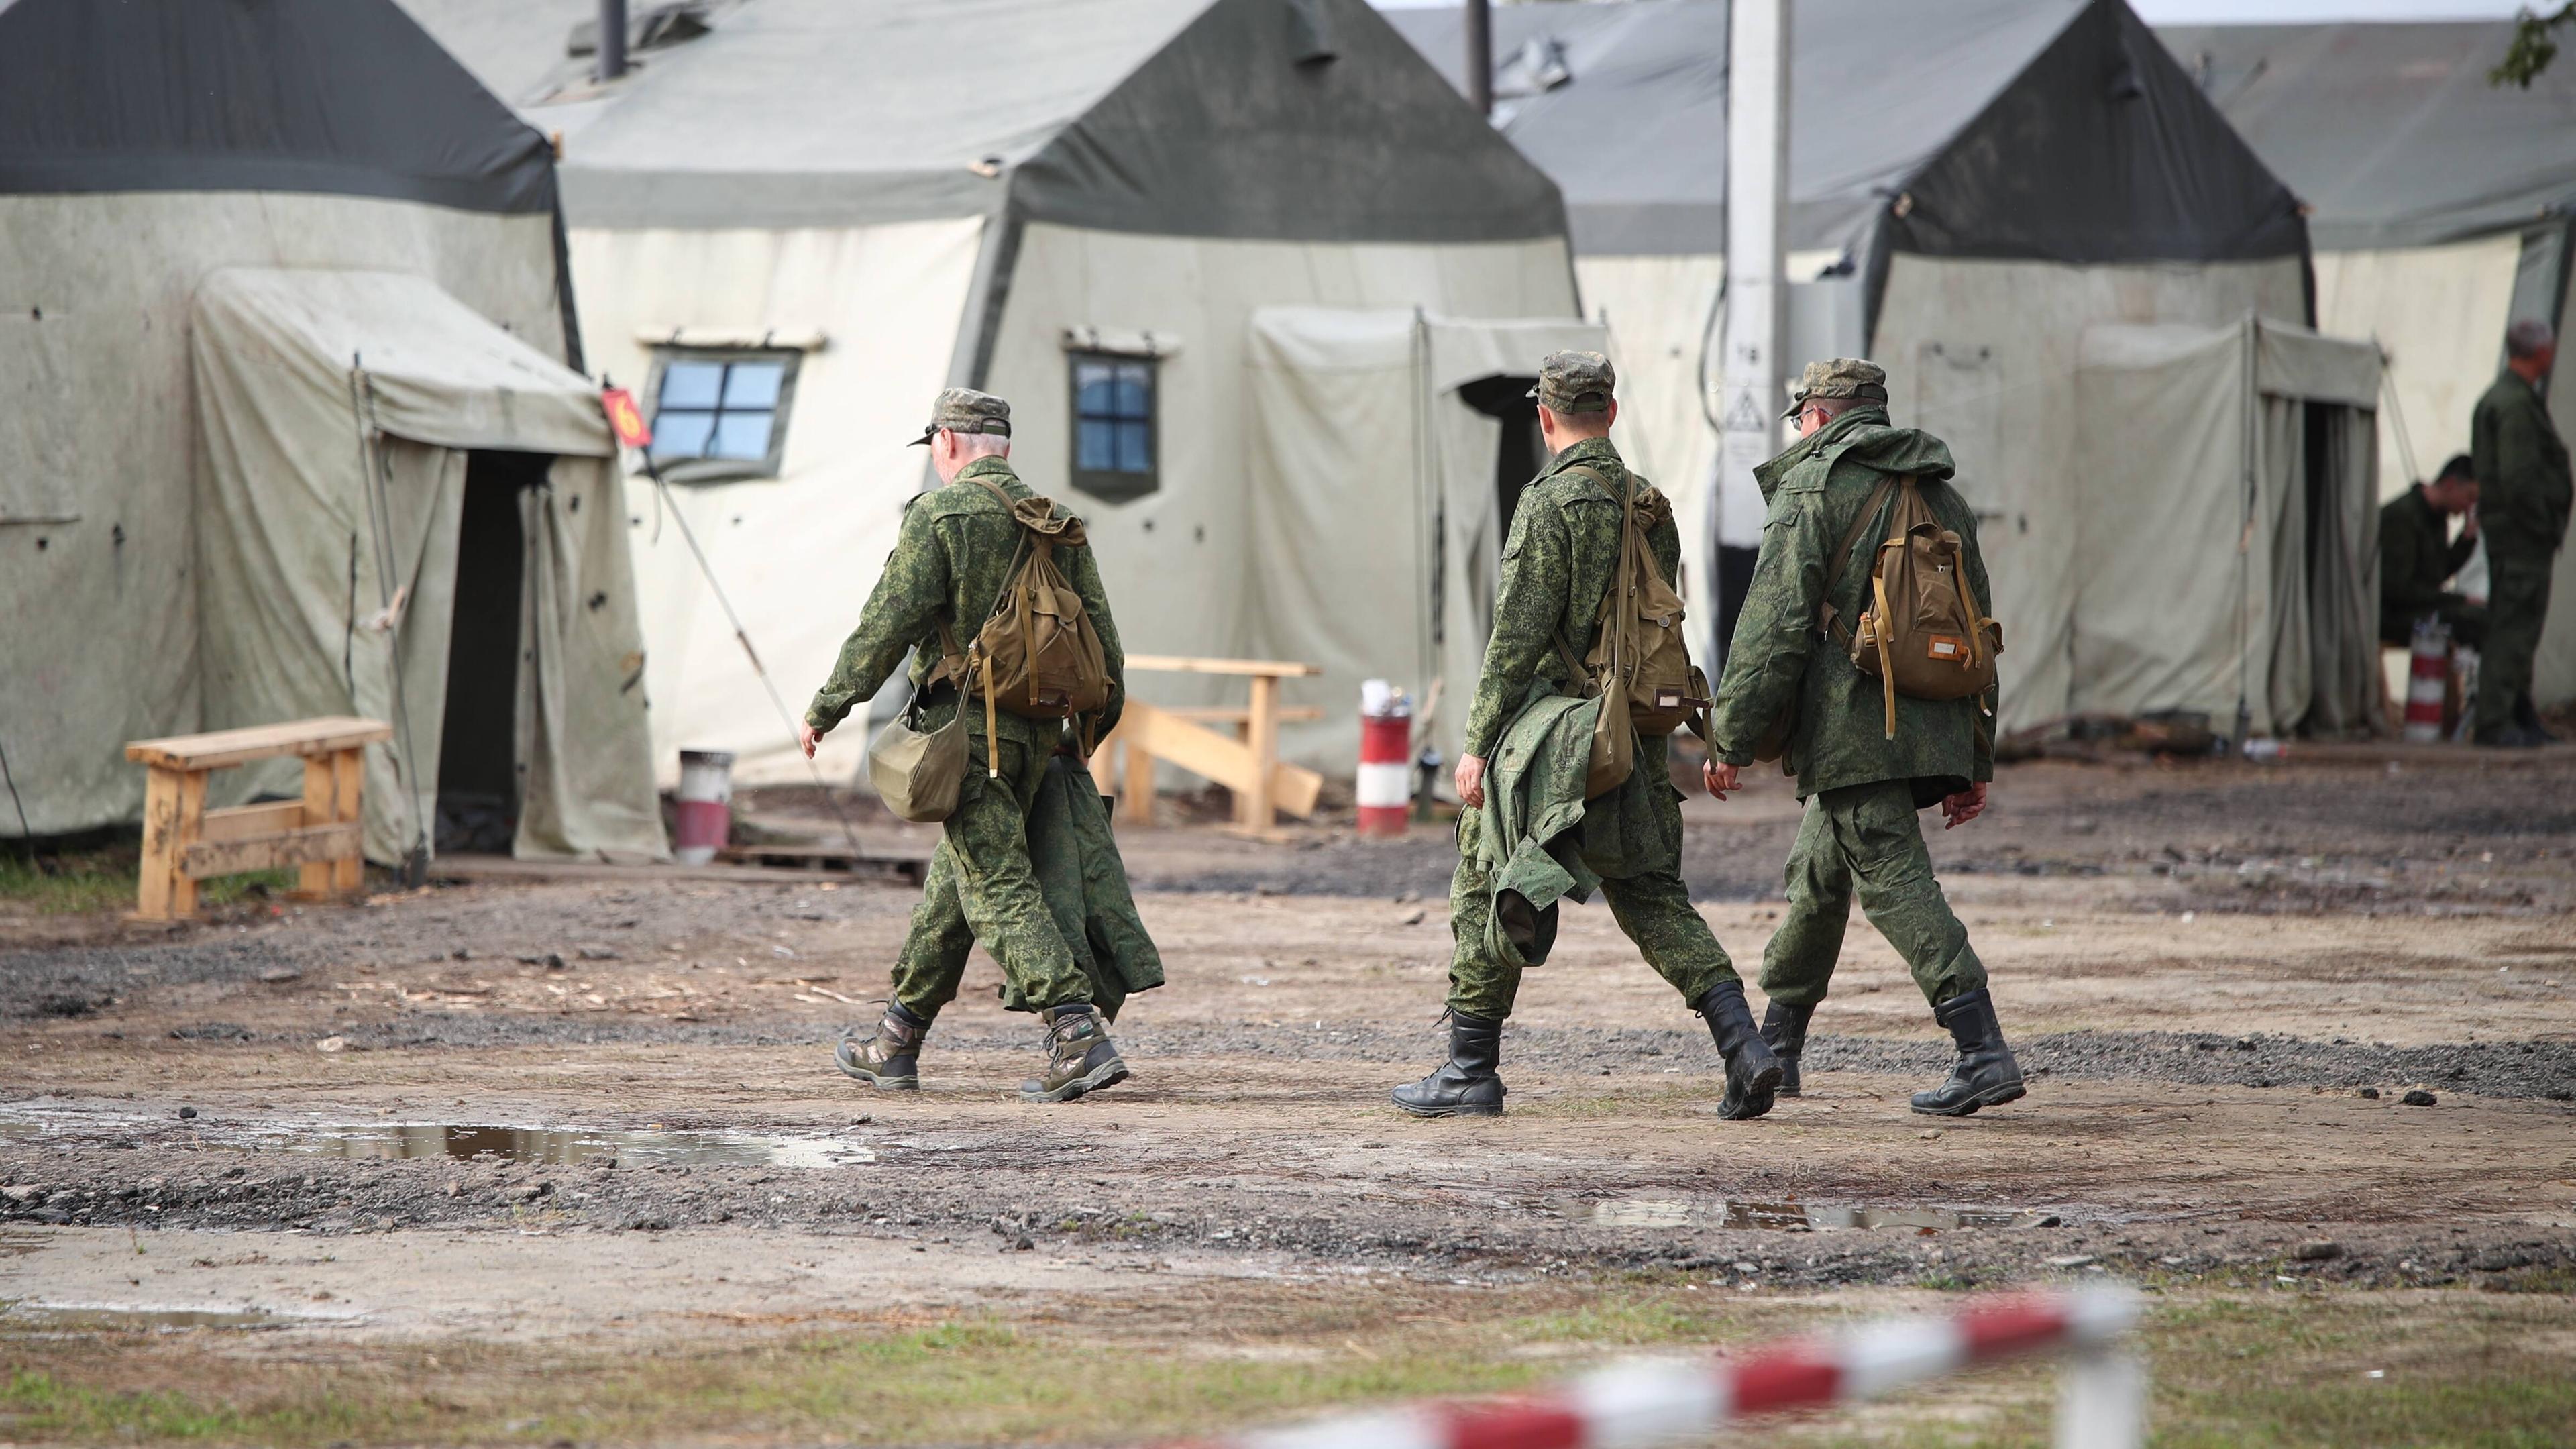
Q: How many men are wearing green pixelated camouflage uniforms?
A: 3